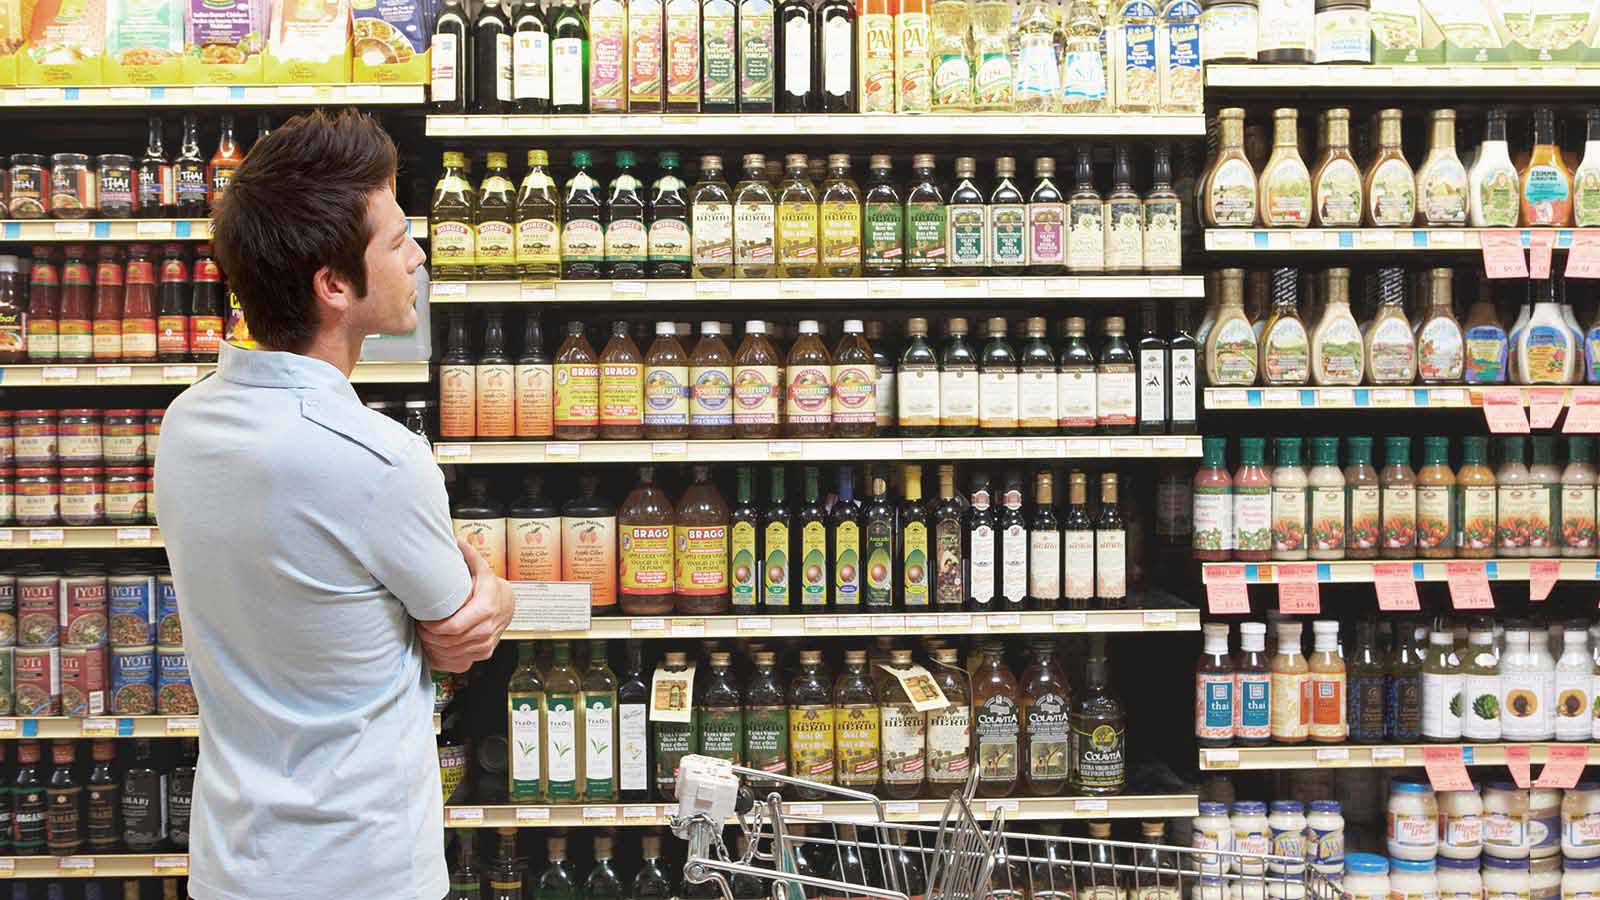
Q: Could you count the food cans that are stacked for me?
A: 10